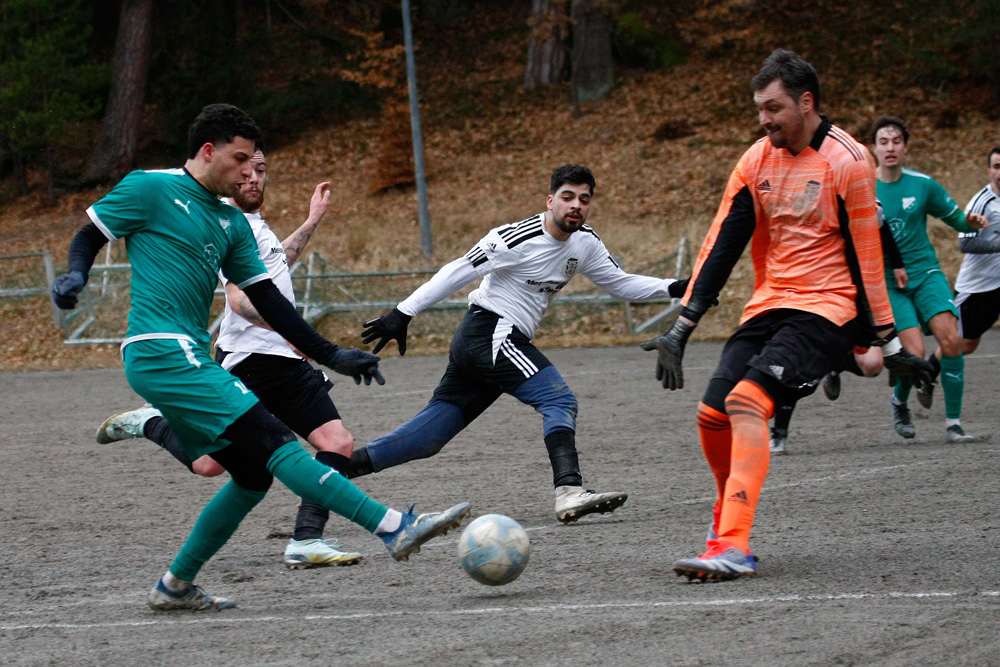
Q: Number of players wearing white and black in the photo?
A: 3